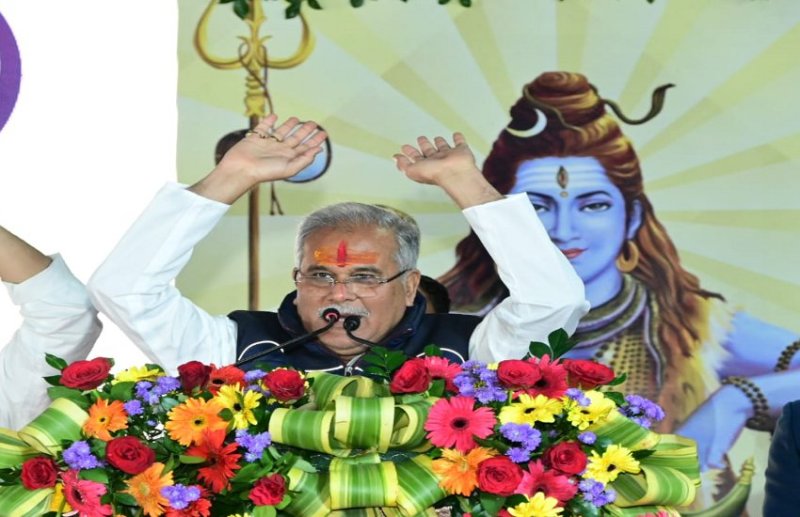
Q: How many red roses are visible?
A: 11